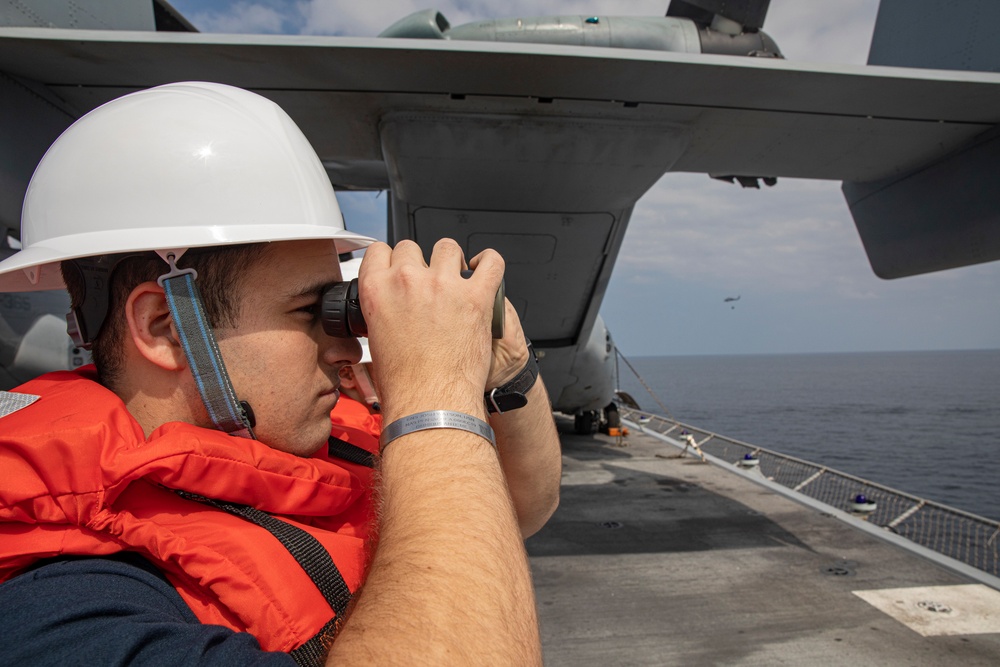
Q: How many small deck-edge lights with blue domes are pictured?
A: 4